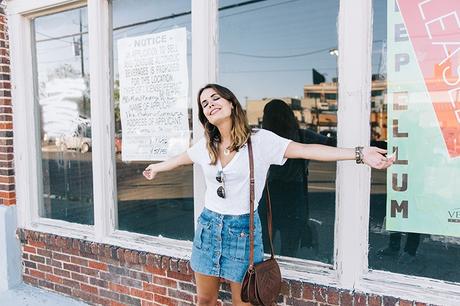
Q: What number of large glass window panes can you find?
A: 4